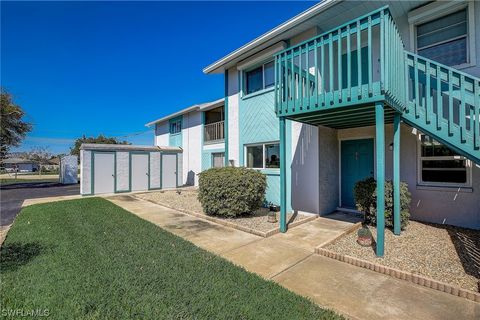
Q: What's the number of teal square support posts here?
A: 3